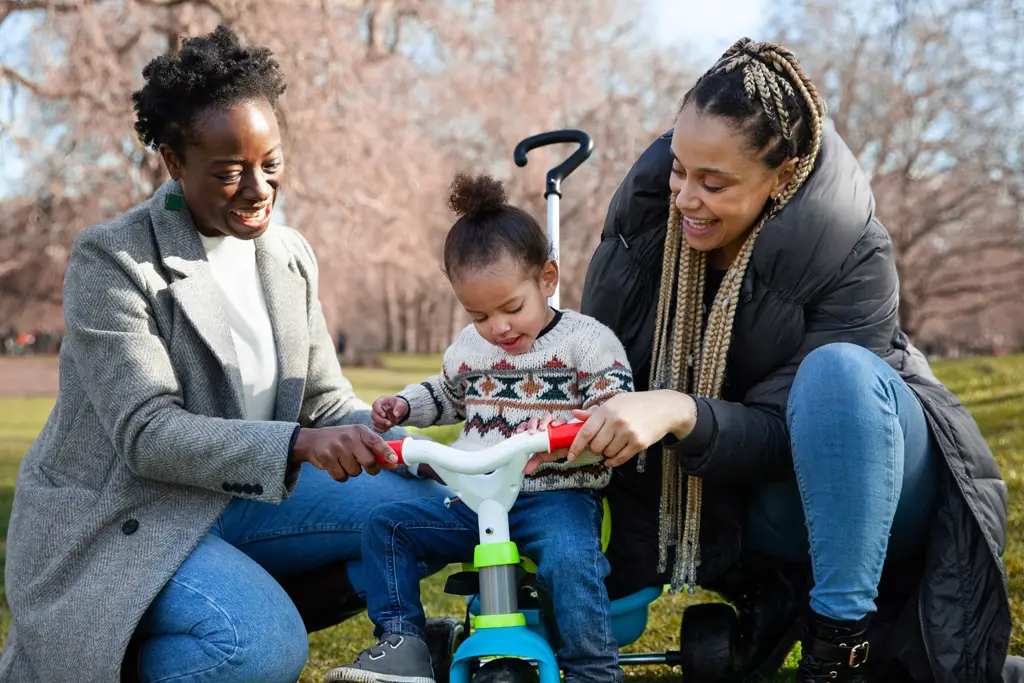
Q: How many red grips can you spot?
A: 2